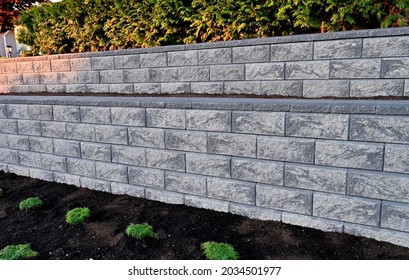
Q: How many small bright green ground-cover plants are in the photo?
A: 5